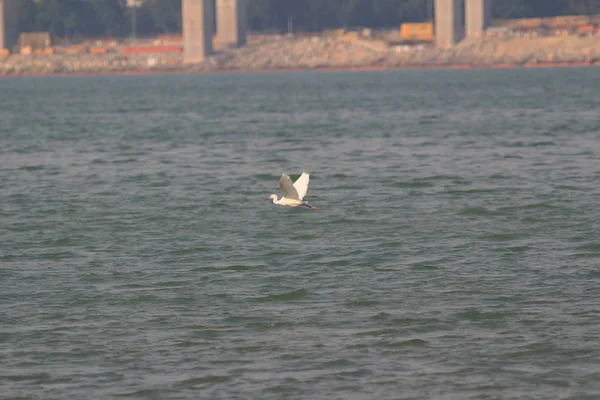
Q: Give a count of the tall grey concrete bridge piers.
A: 5